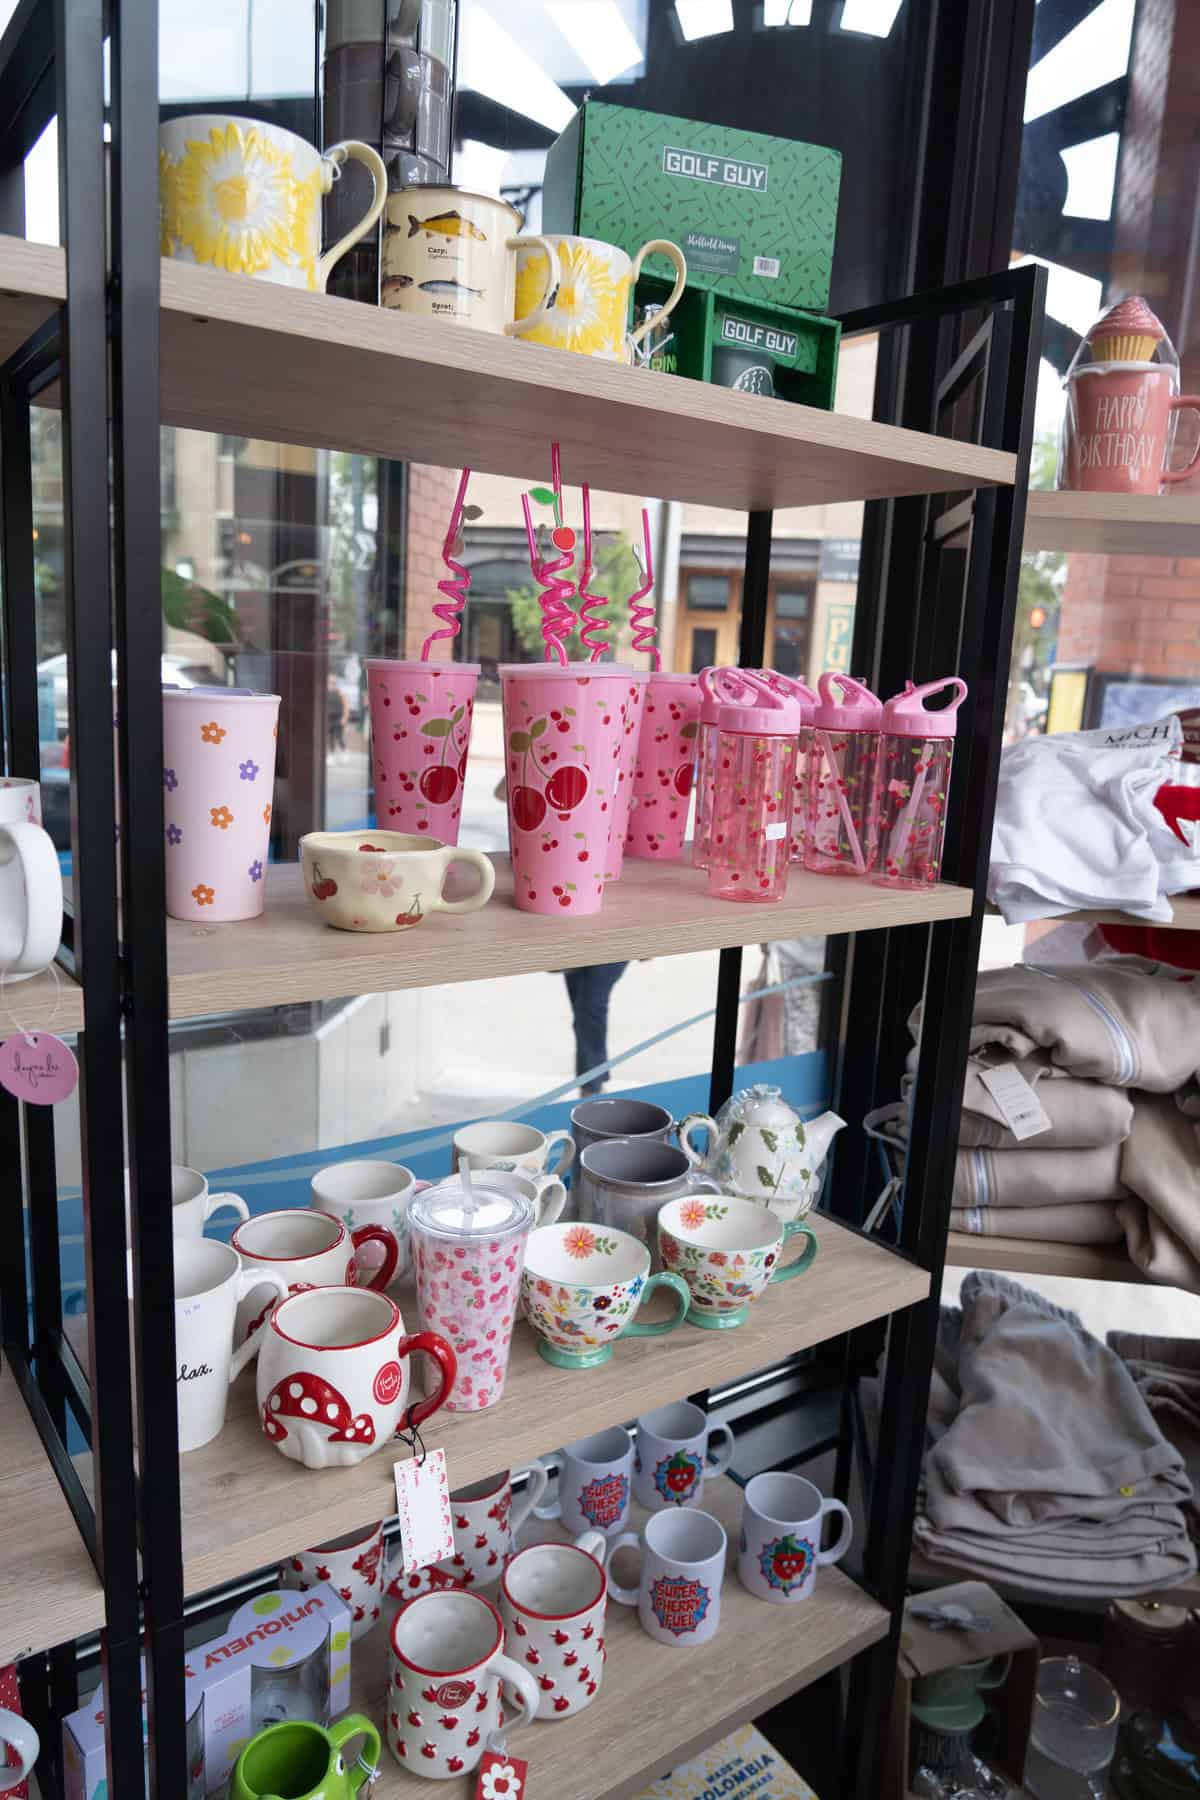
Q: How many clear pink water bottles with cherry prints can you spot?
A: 5